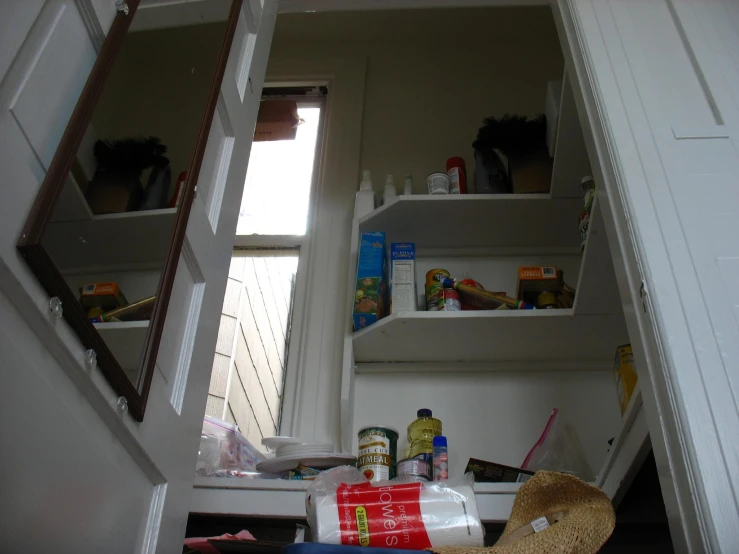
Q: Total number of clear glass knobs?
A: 3